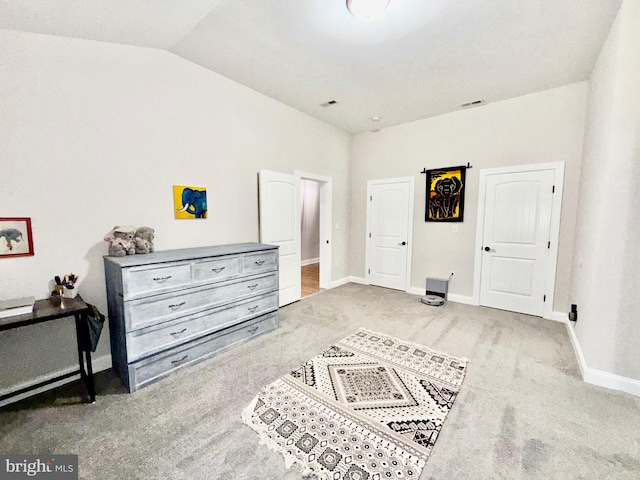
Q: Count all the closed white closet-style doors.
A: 2